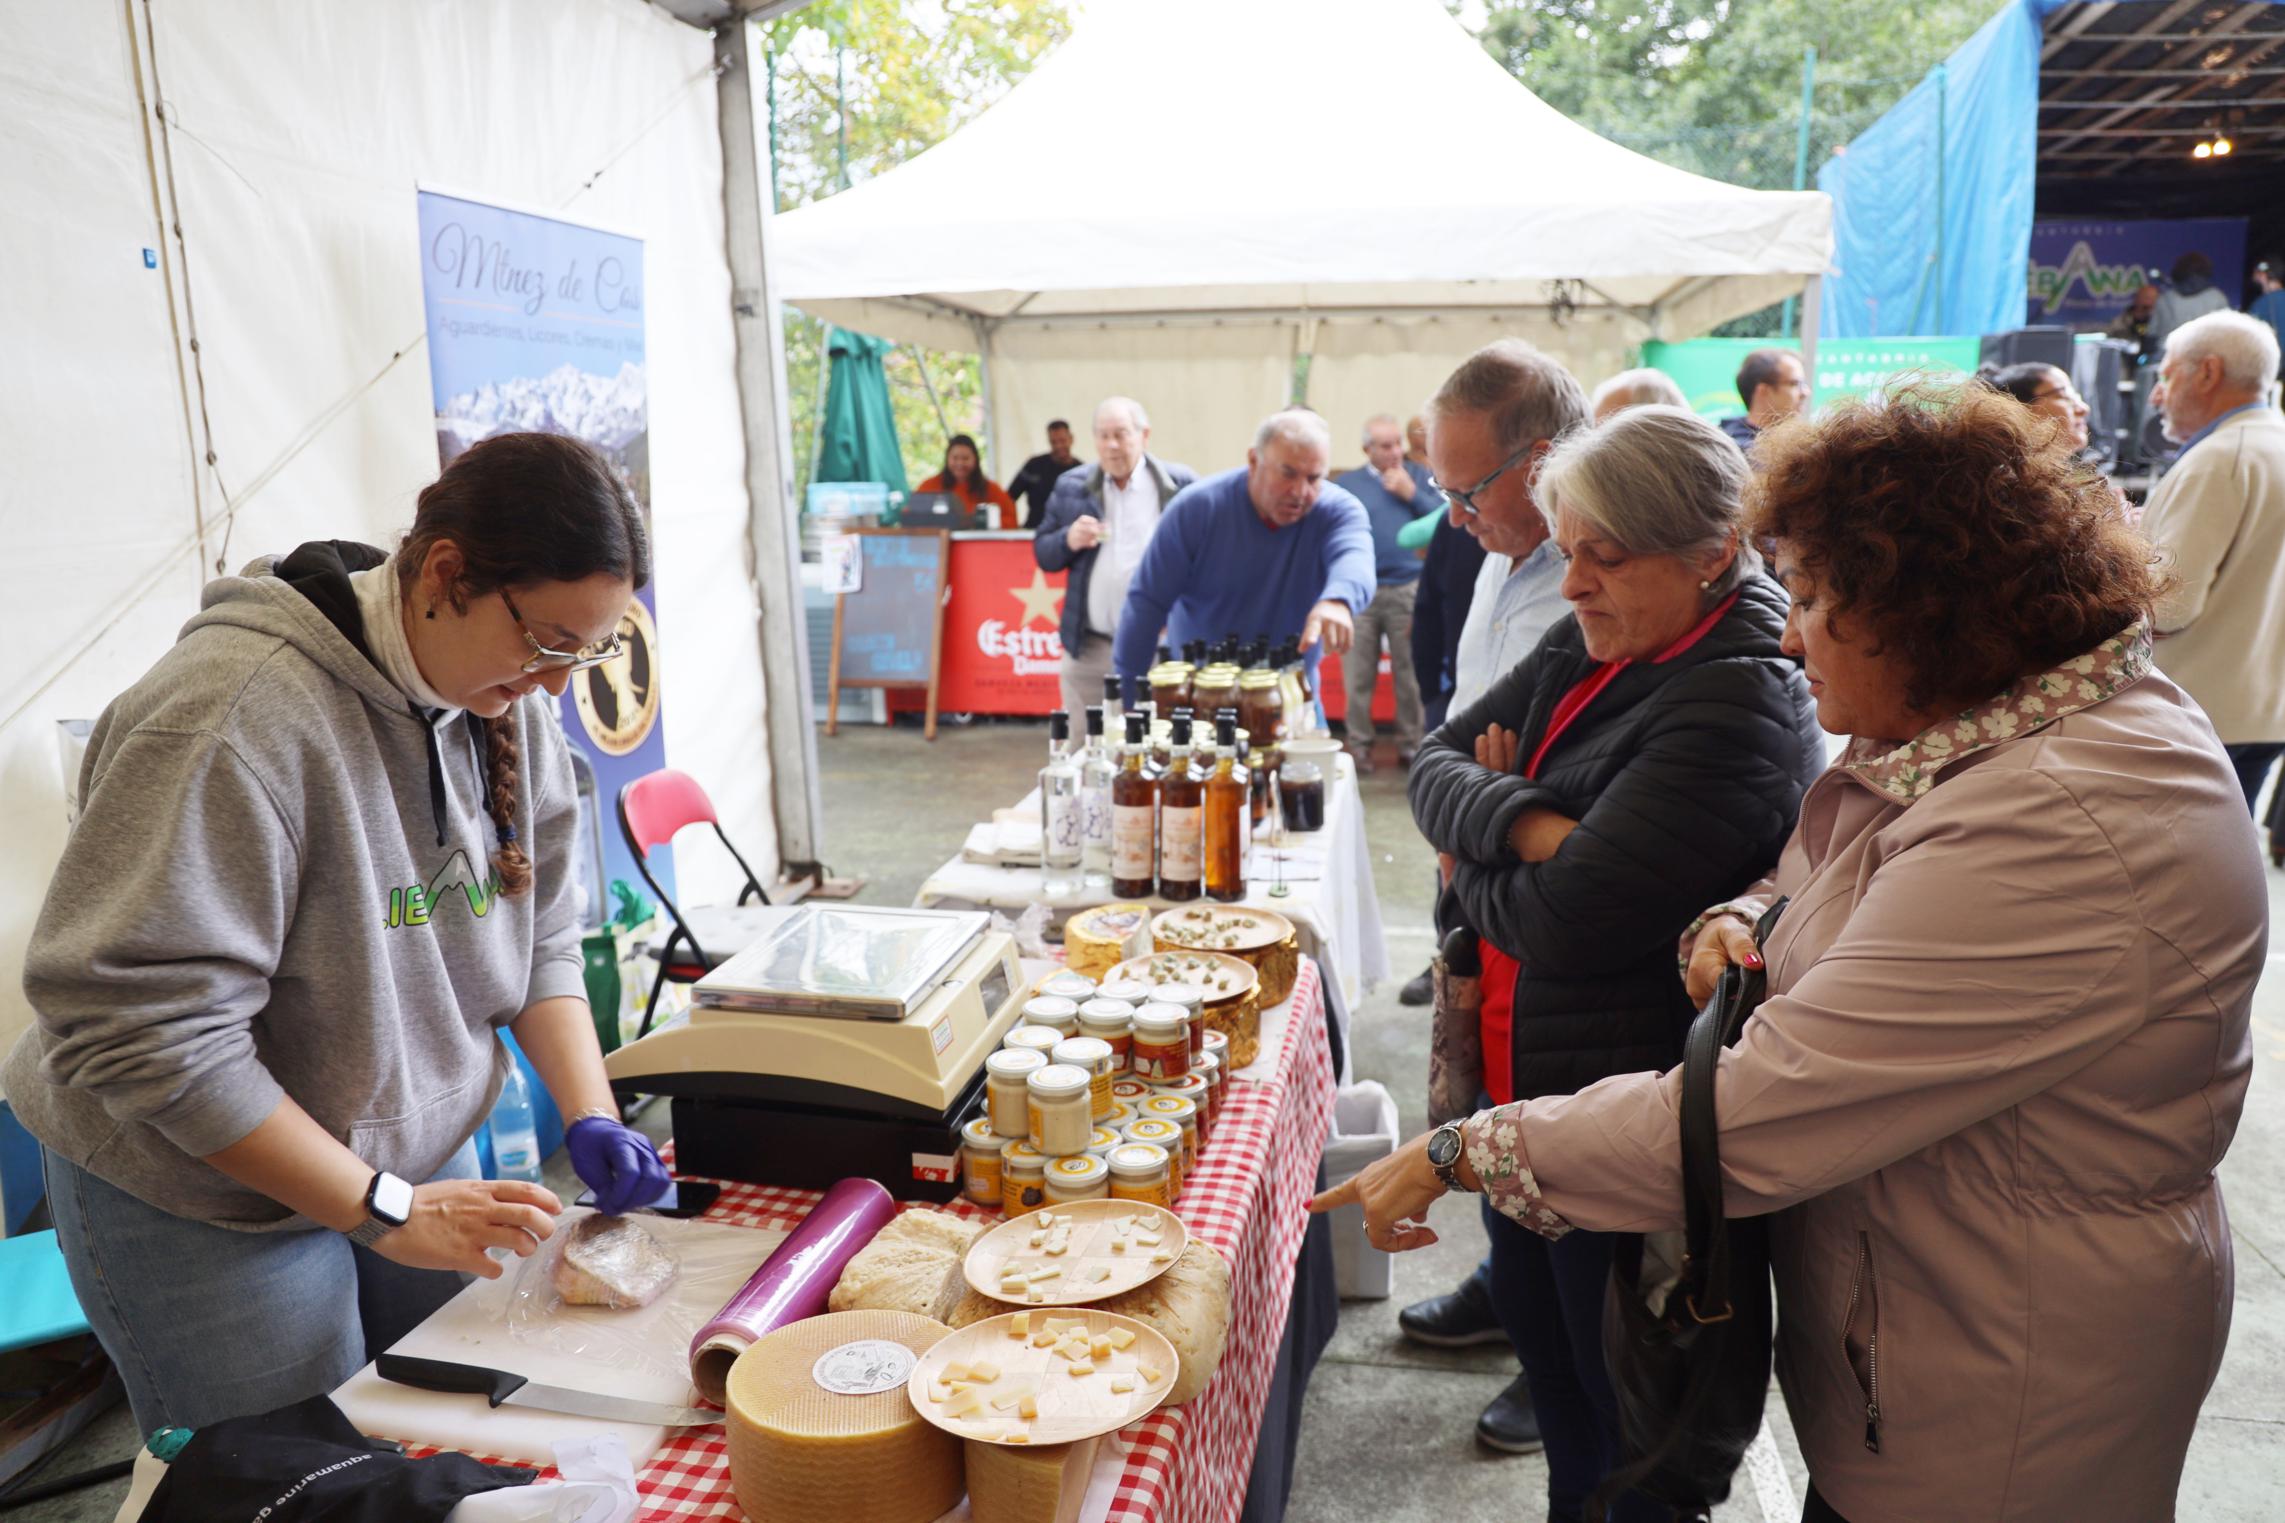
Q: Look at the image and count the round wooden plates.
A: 4